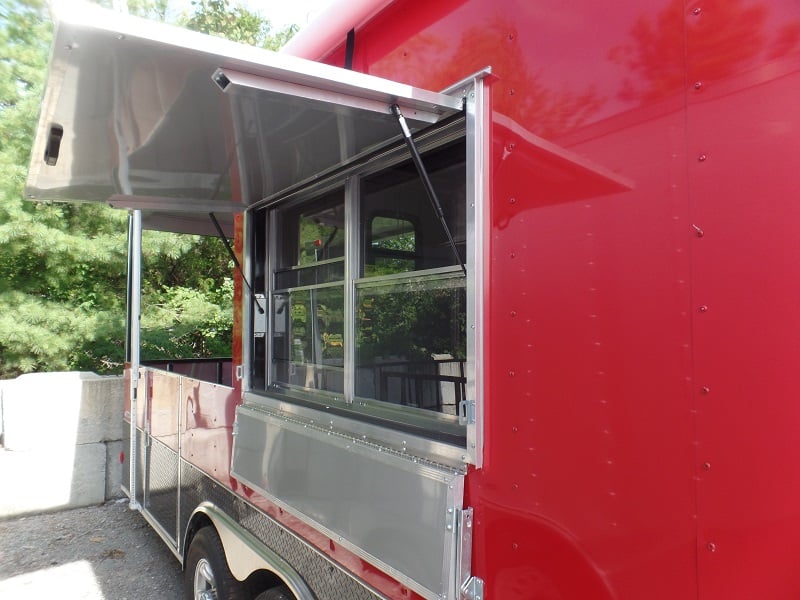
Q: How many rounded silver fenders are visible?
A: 1